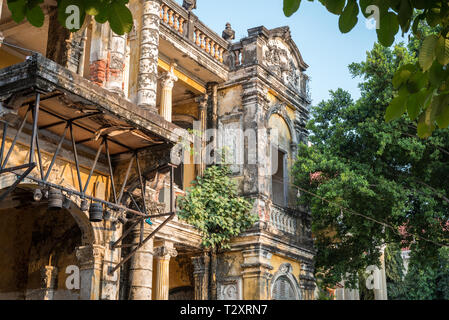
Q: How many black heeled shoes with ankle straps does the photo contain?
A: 0